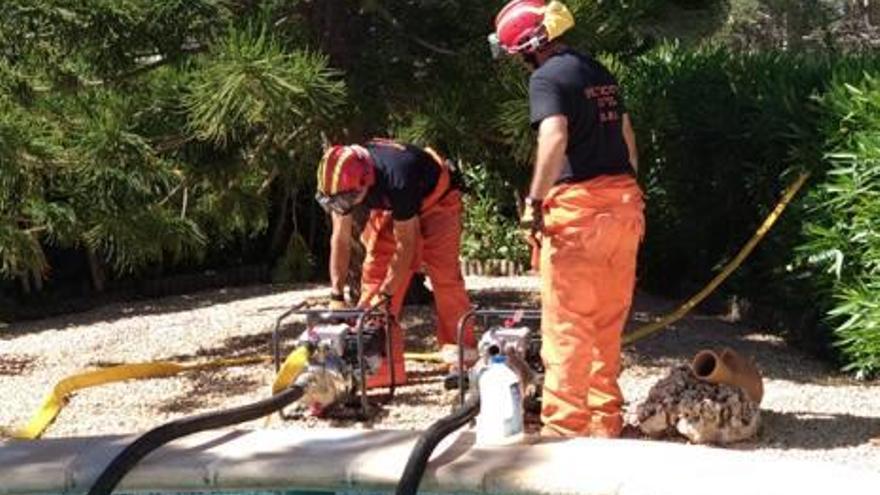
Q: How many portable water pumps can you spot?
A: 2